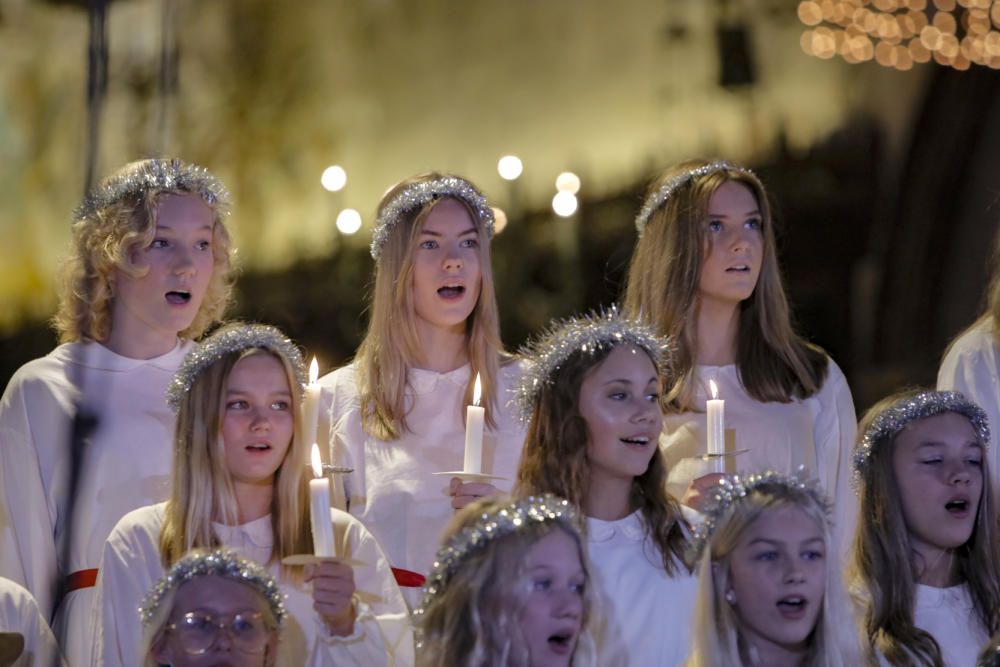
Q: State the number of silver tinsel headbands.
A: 9